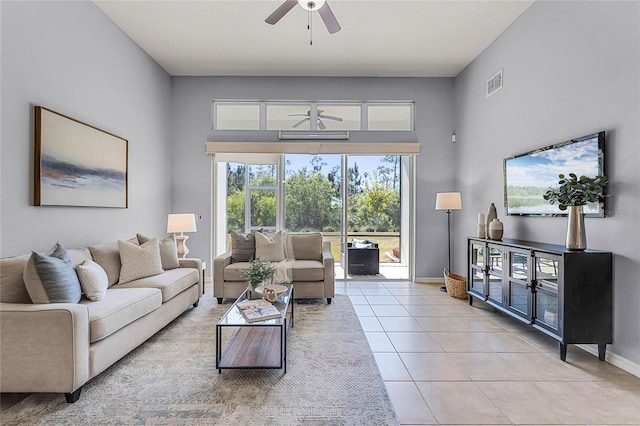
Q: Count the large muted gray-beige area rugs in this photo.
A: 1